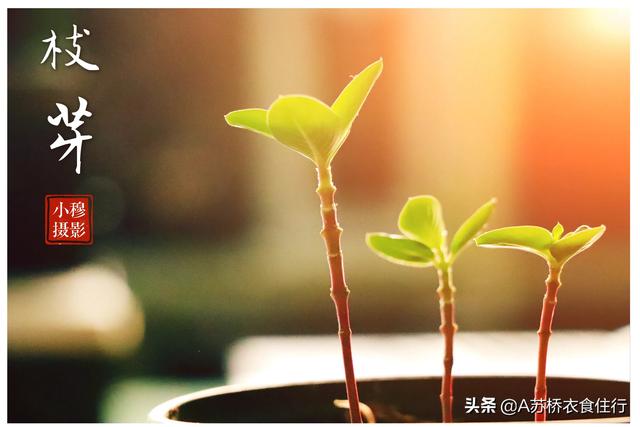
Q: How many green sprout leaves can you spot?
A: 9